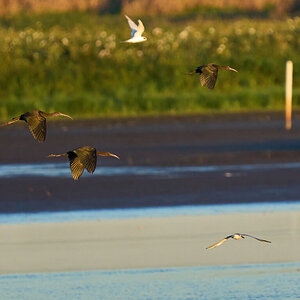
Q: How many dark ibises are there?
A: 3